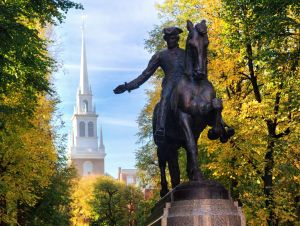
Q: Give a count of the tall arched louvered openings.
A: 2